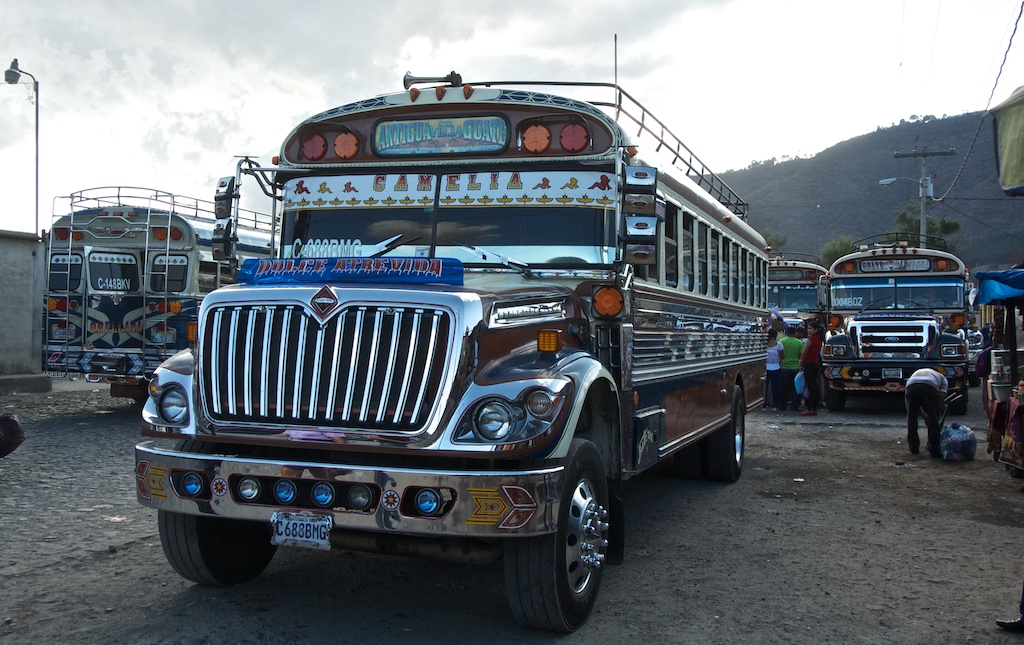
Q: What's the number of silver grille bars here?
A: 13